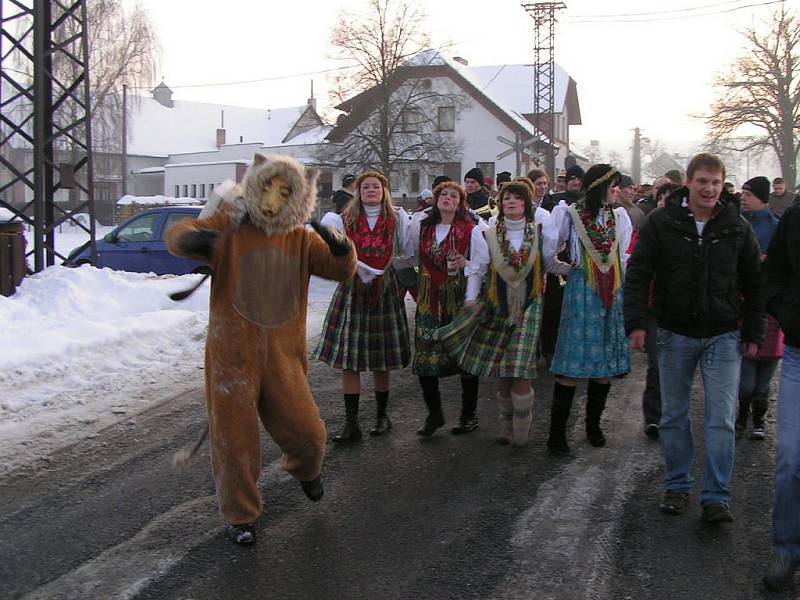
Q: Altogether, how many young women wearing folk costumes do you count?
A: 4